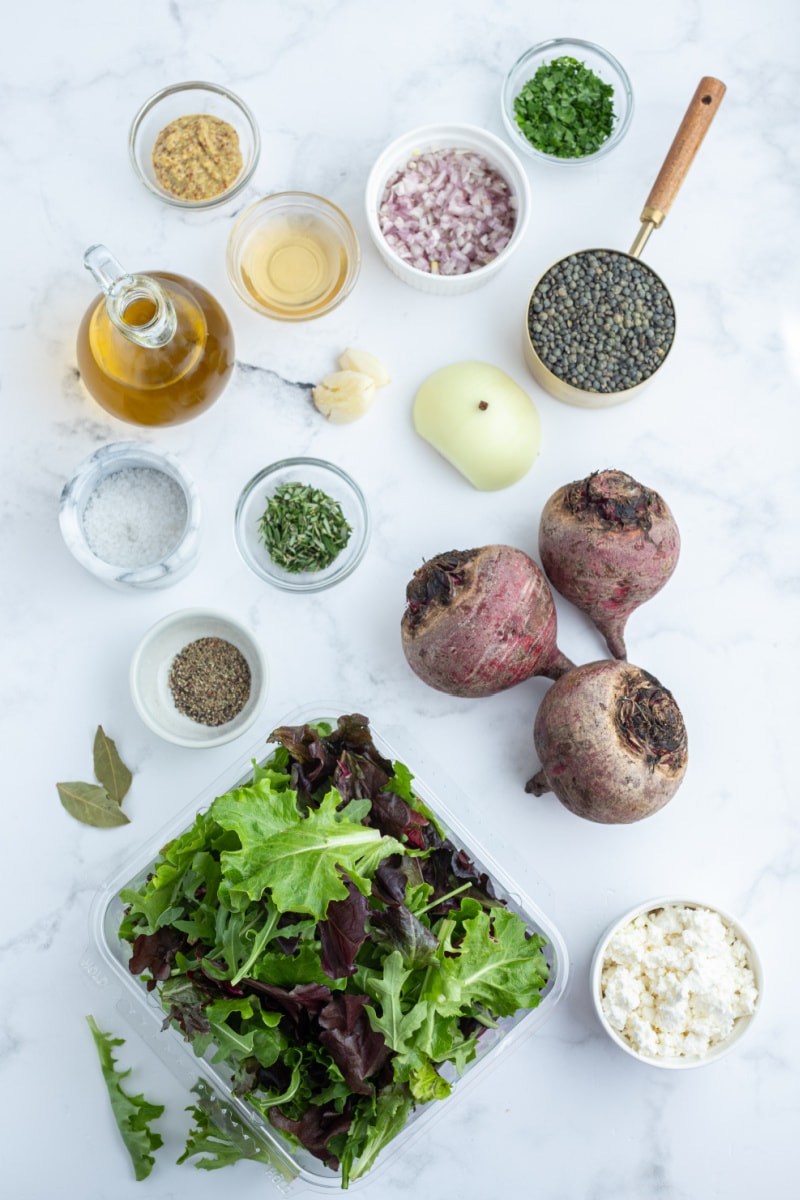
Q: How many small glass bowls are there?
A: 4